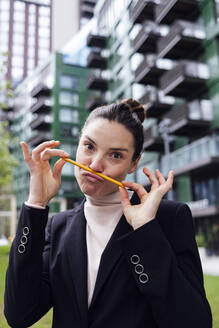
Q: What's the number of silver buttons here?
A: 6